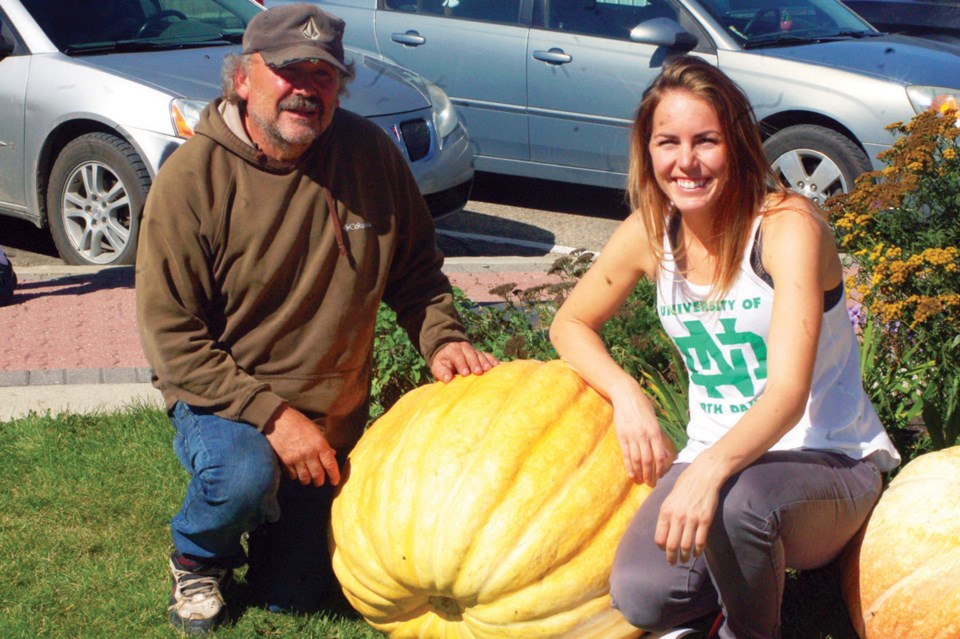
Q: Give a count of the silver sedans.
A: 2